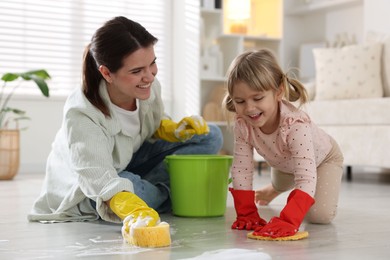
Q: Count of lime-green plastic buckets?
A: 1